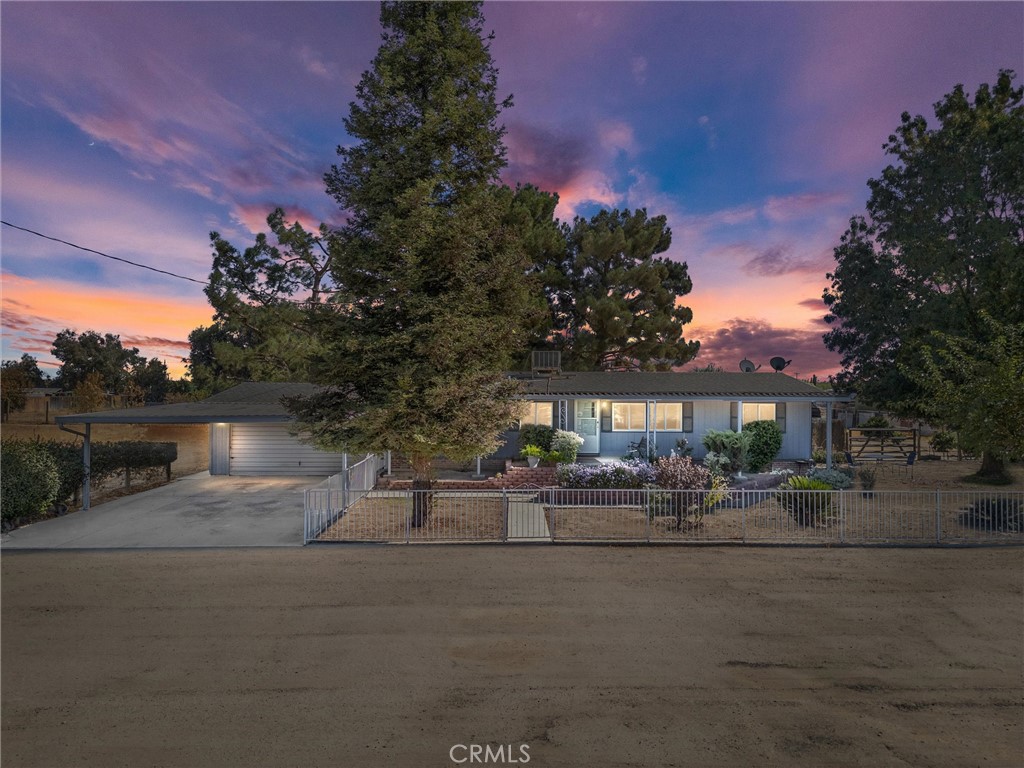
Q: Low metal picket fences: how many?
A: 1